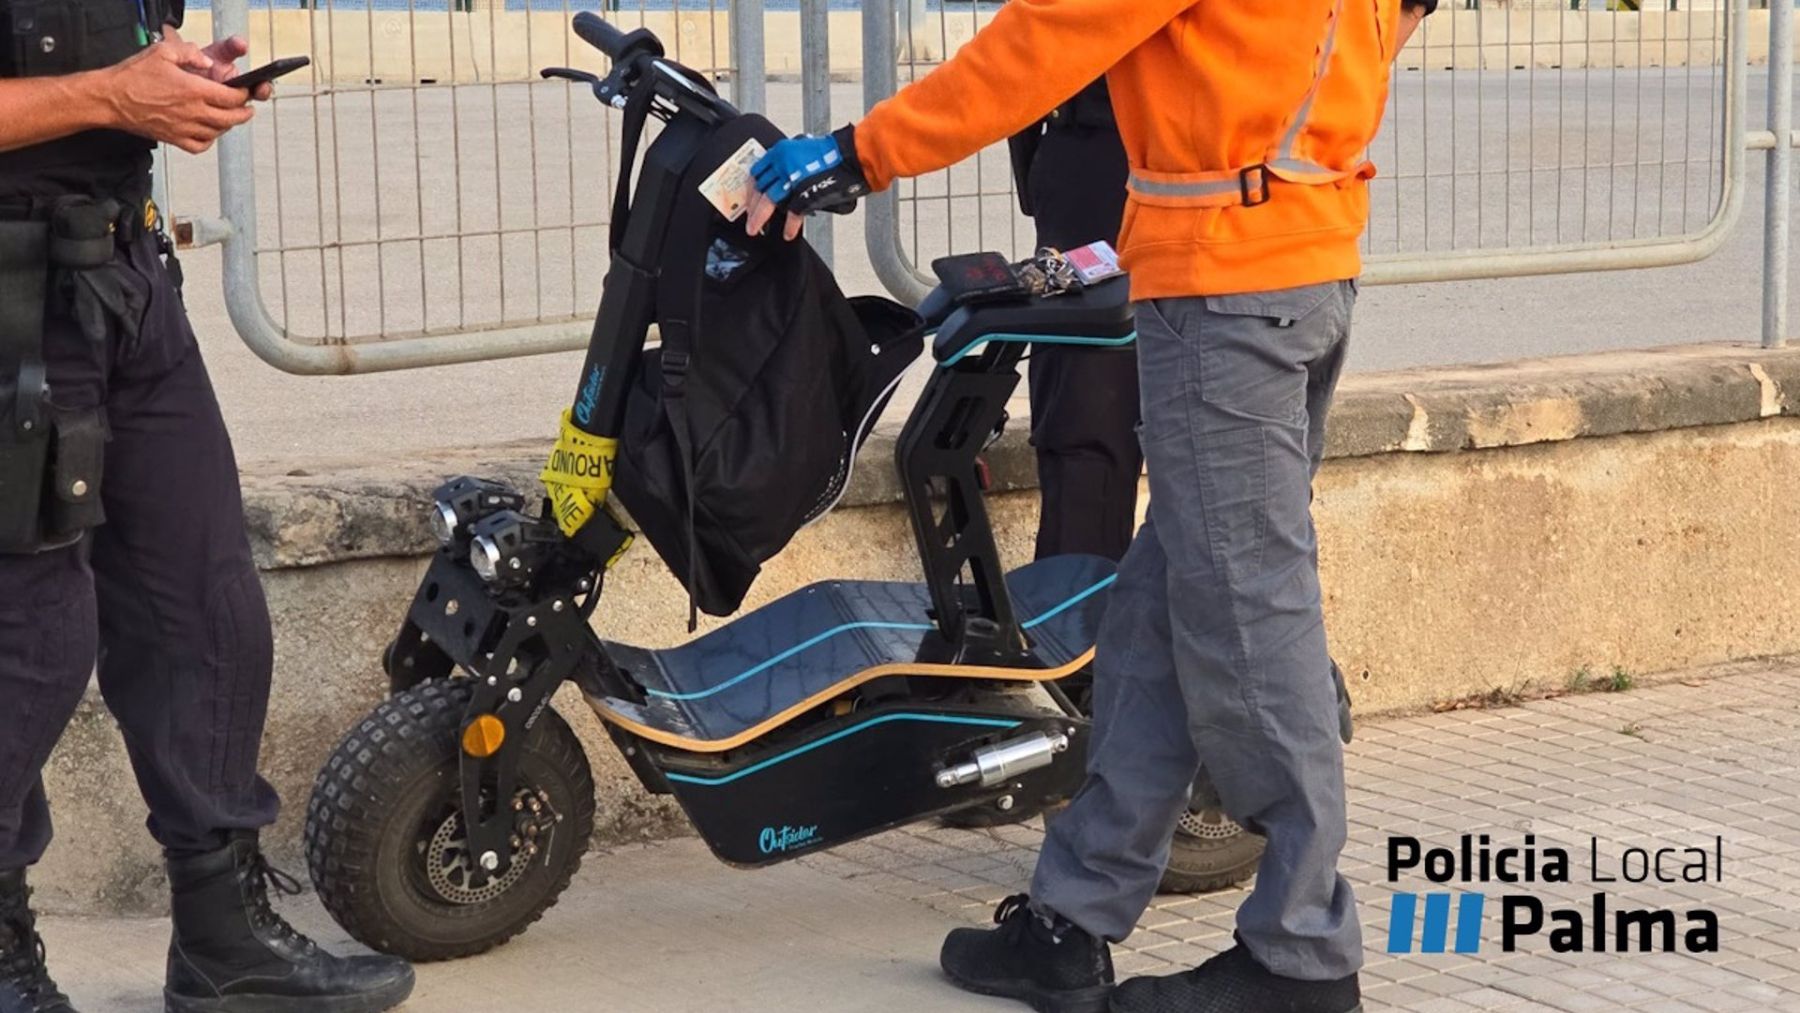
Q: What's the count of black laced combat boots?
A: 2